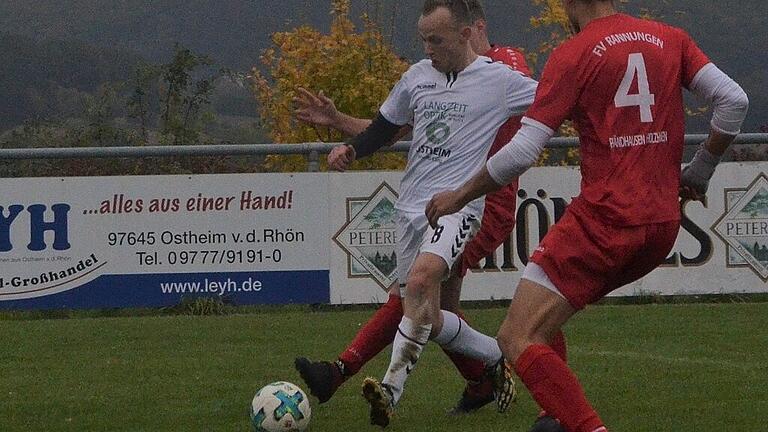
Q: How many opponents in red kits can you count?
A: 2